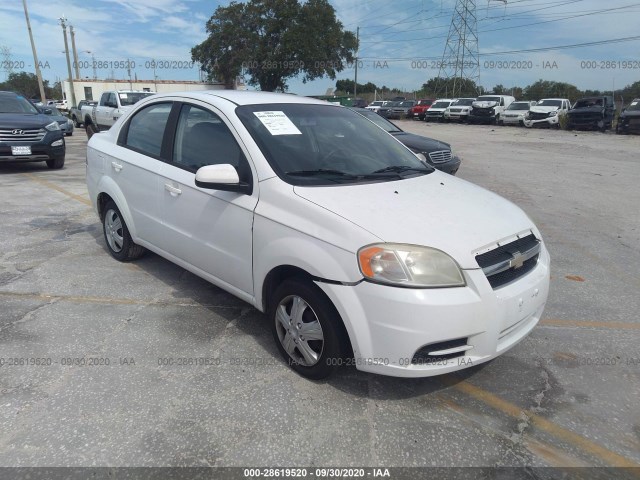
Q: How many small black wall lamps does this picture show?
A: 0